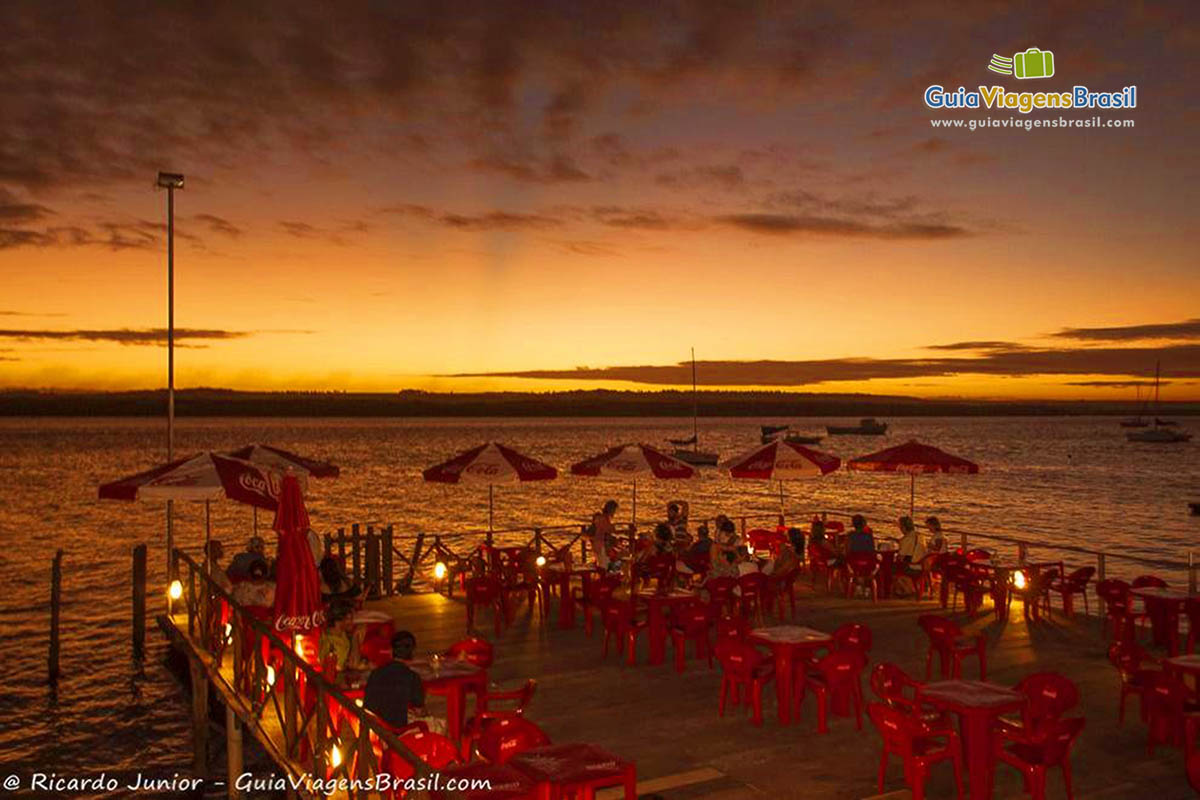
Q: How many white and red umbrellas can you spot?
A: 5